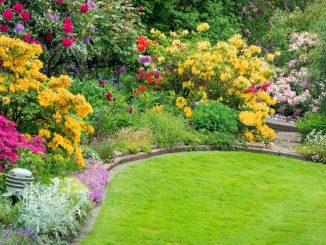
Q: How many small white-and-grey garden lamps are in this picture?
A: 1